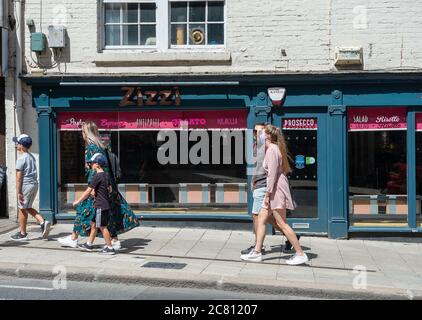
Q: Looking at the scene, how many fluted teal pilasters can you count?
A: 3